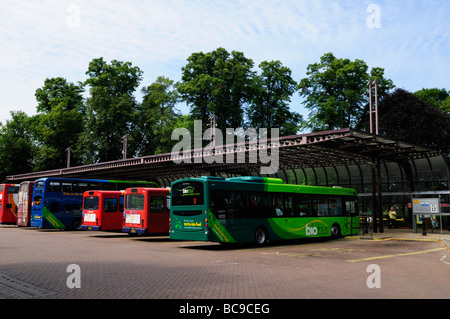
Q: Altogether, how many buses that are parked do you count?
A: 6